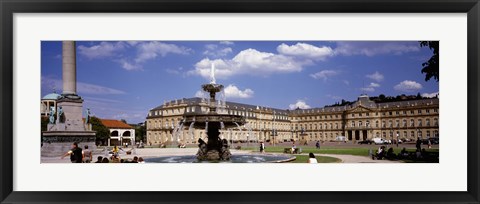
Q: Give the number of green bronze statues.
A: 3